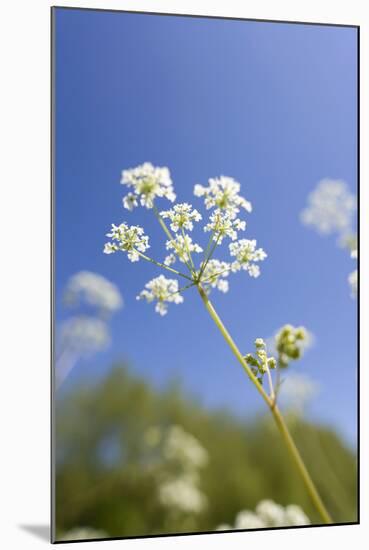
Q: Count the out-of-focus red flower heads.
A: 0